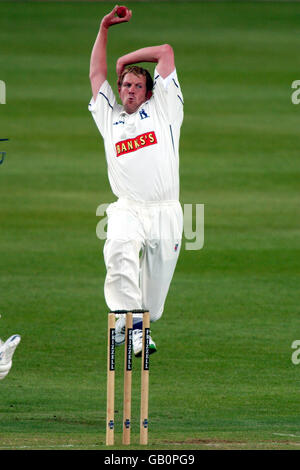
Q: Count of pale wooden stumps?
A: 3